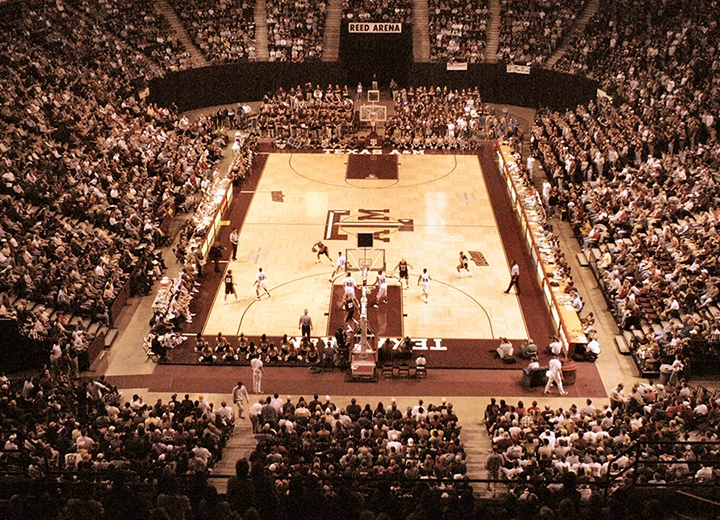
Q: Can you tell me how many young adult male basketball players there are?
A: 10